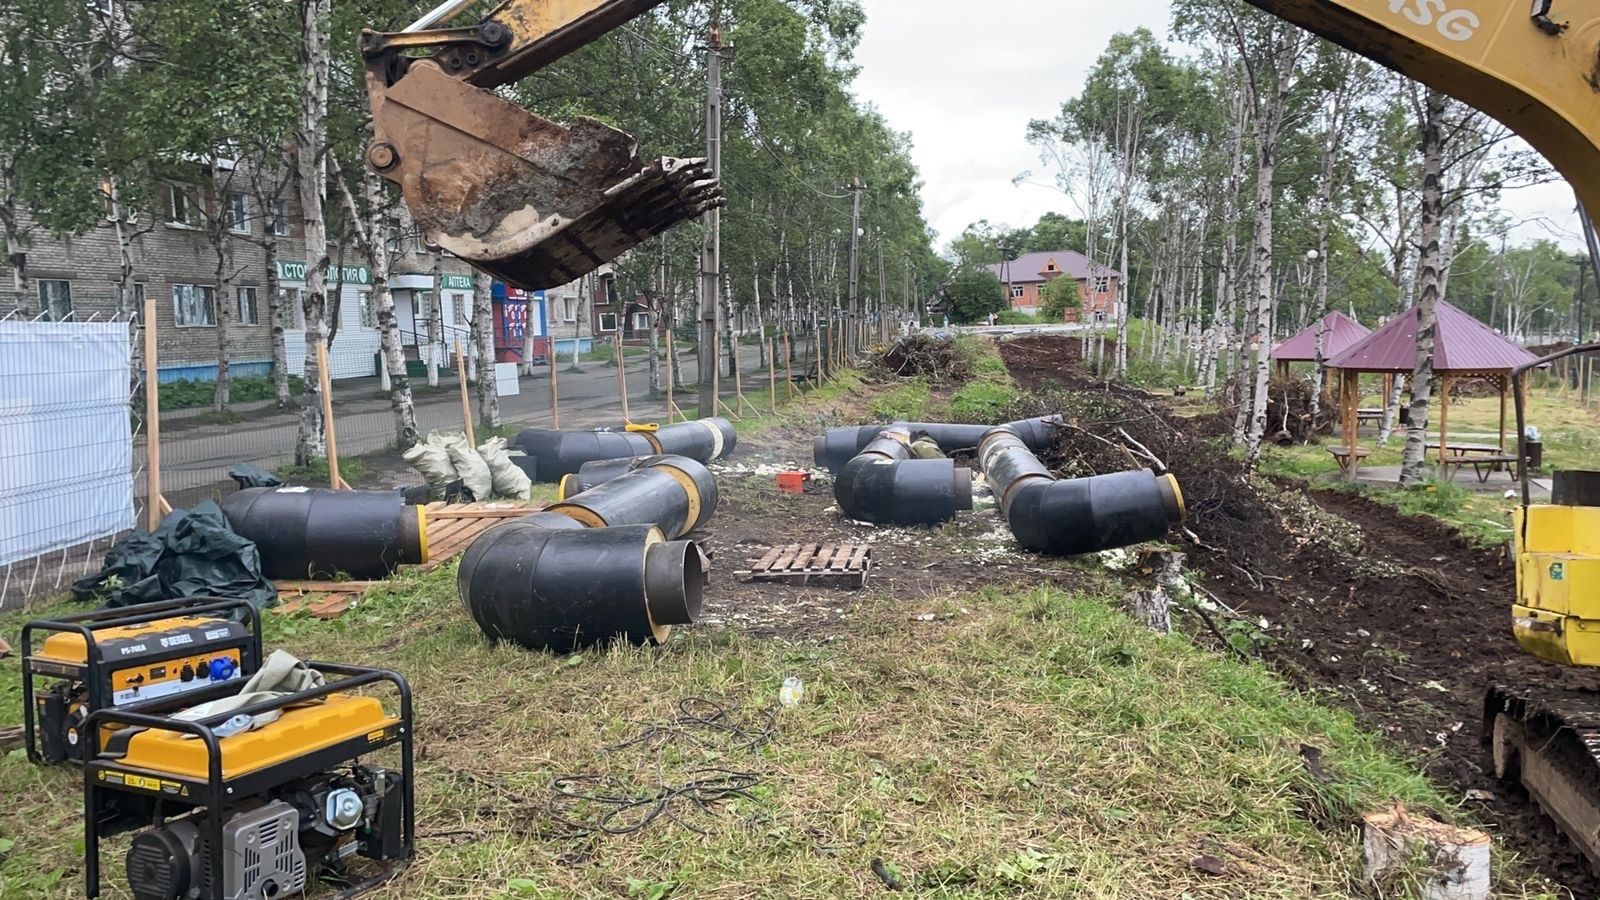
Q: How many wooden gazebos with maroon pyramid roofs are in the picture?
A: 2